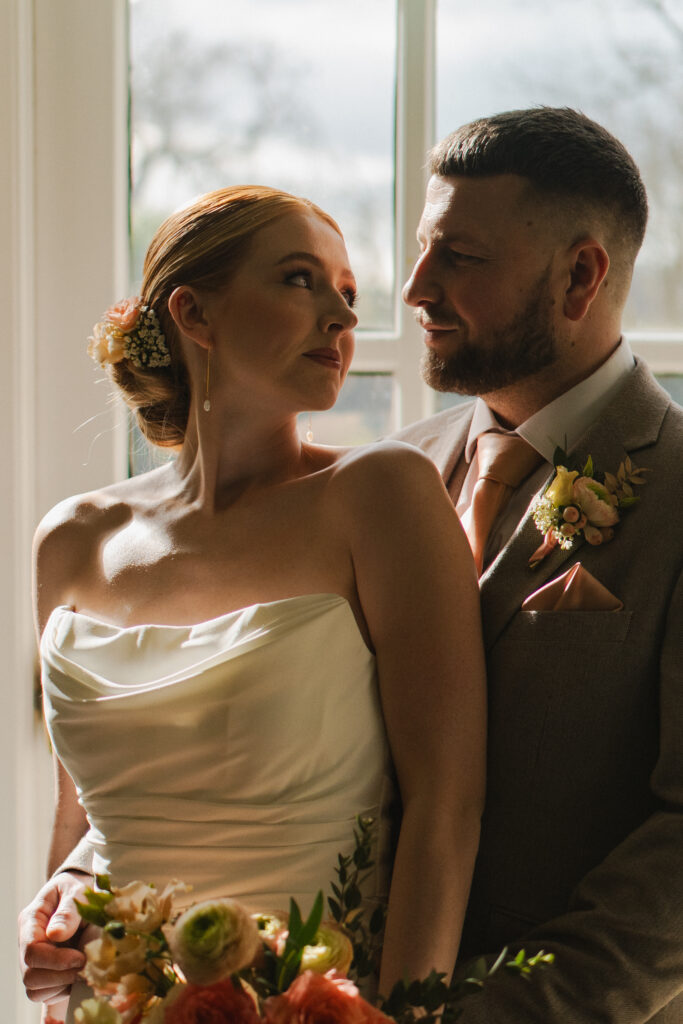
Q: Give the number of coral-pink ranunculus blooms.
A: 2